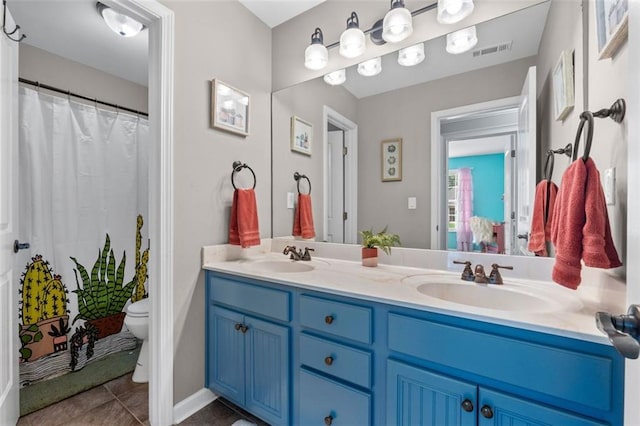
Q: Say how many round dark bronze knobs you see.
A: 7